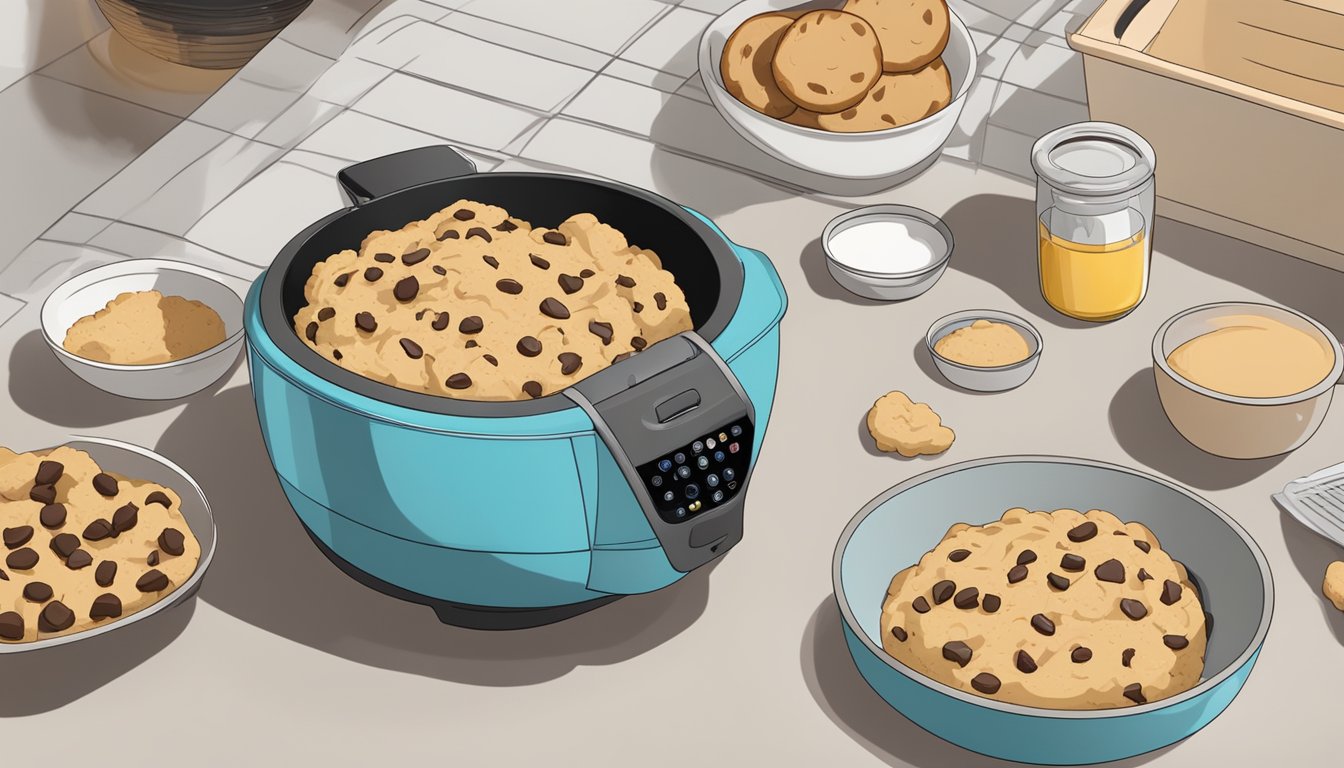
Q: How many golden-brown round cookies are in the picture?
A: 4